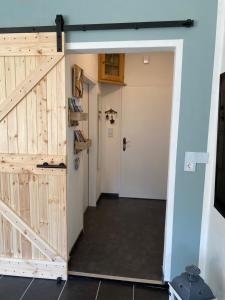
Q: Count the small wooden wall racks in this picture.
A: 2